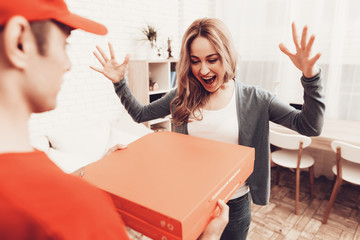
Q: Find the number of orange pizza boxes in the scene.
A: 2